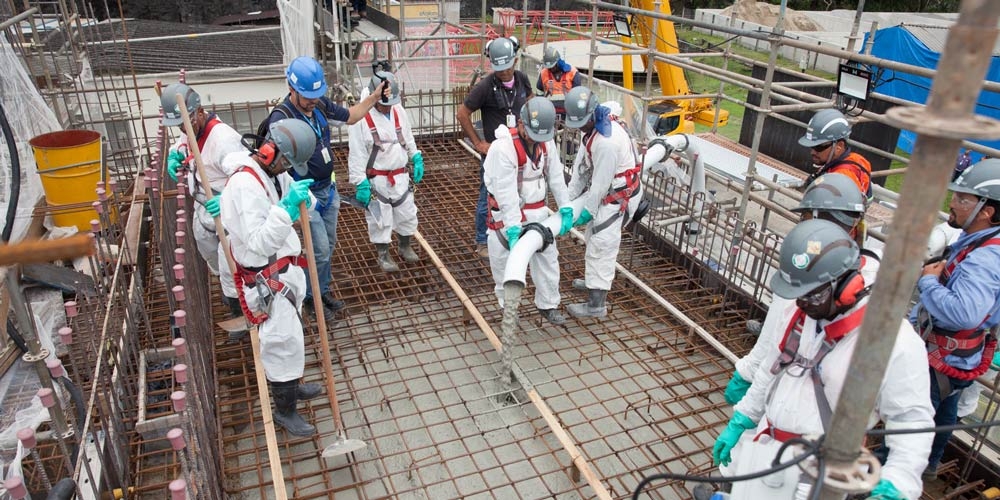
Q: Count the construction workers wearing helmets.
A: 12